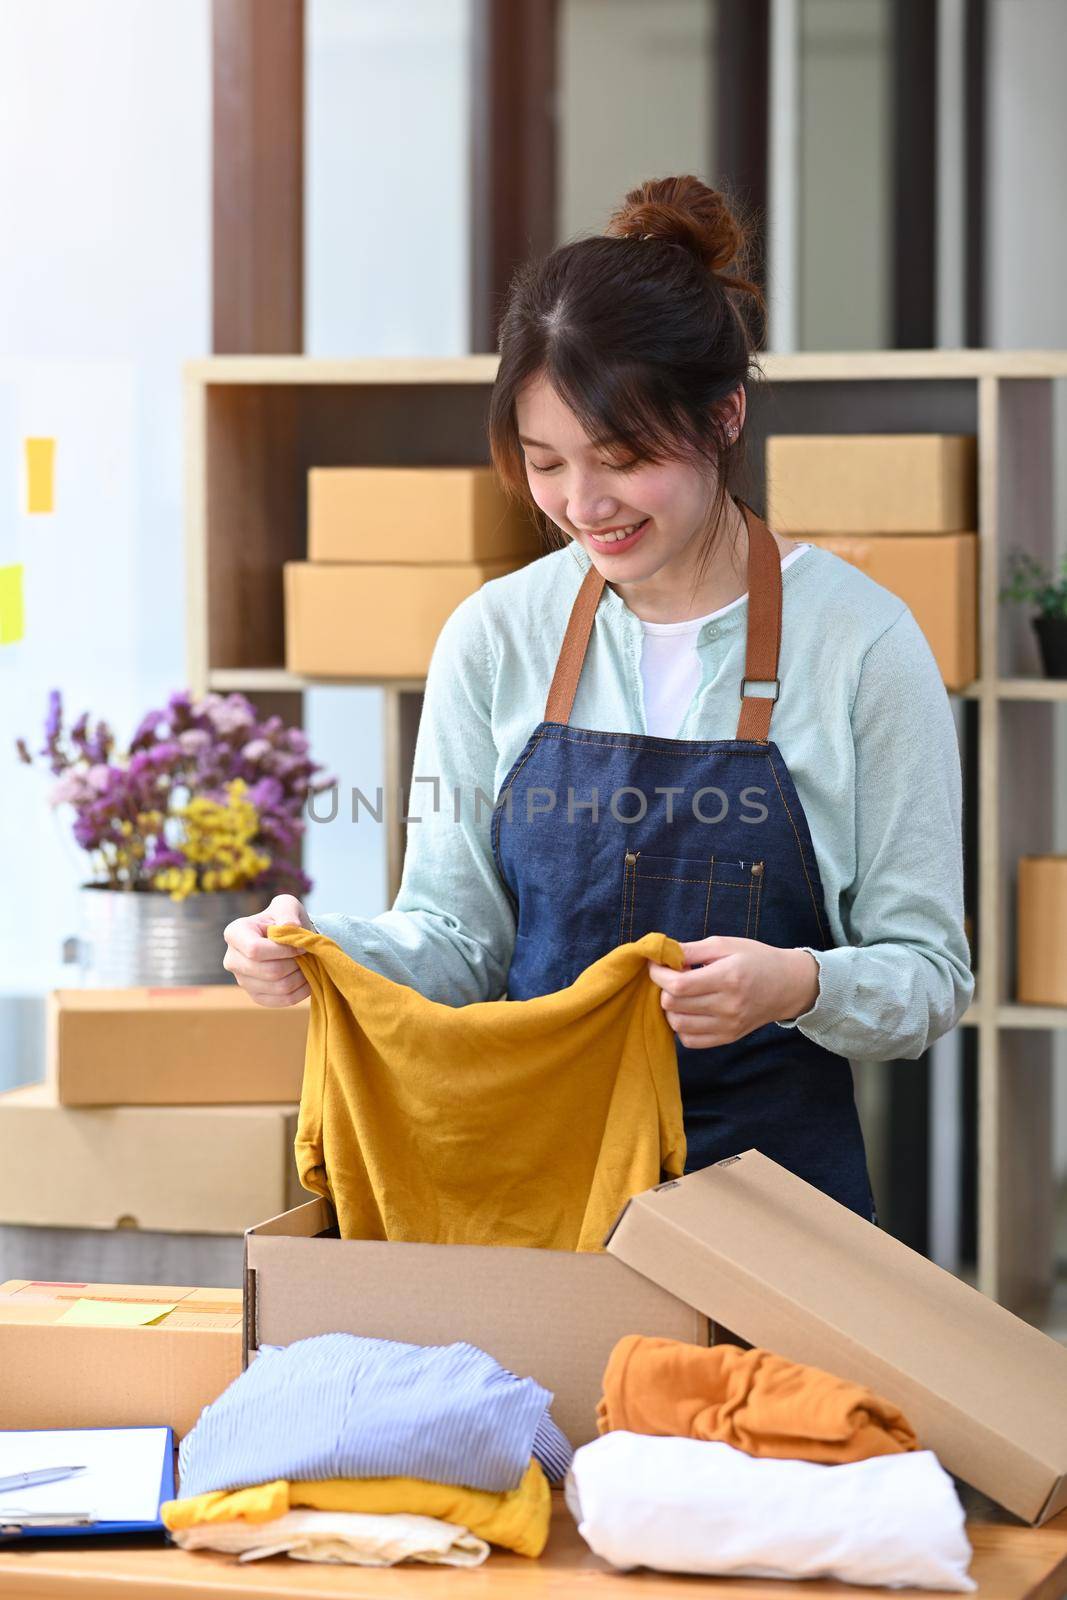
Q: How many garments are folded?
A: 5